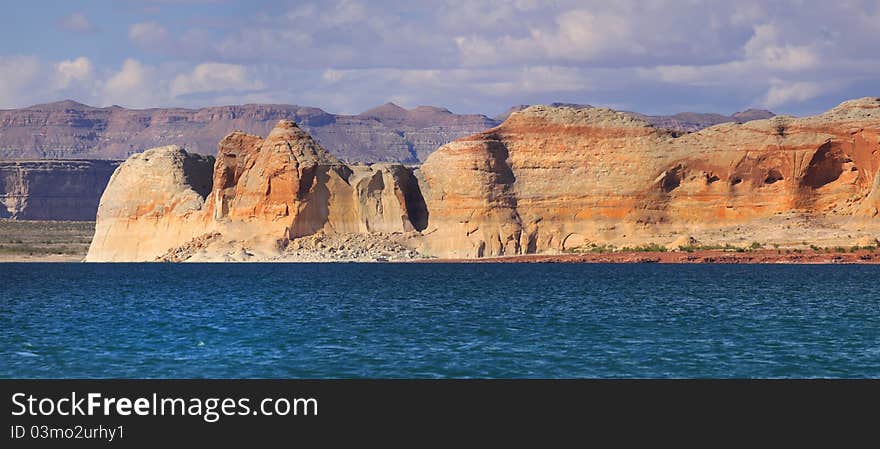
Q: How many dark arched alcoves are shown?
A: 5